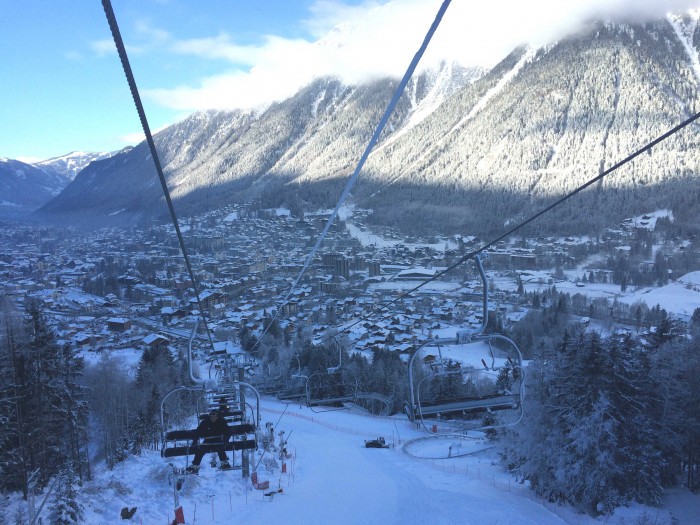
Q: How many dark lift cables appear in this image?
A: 2